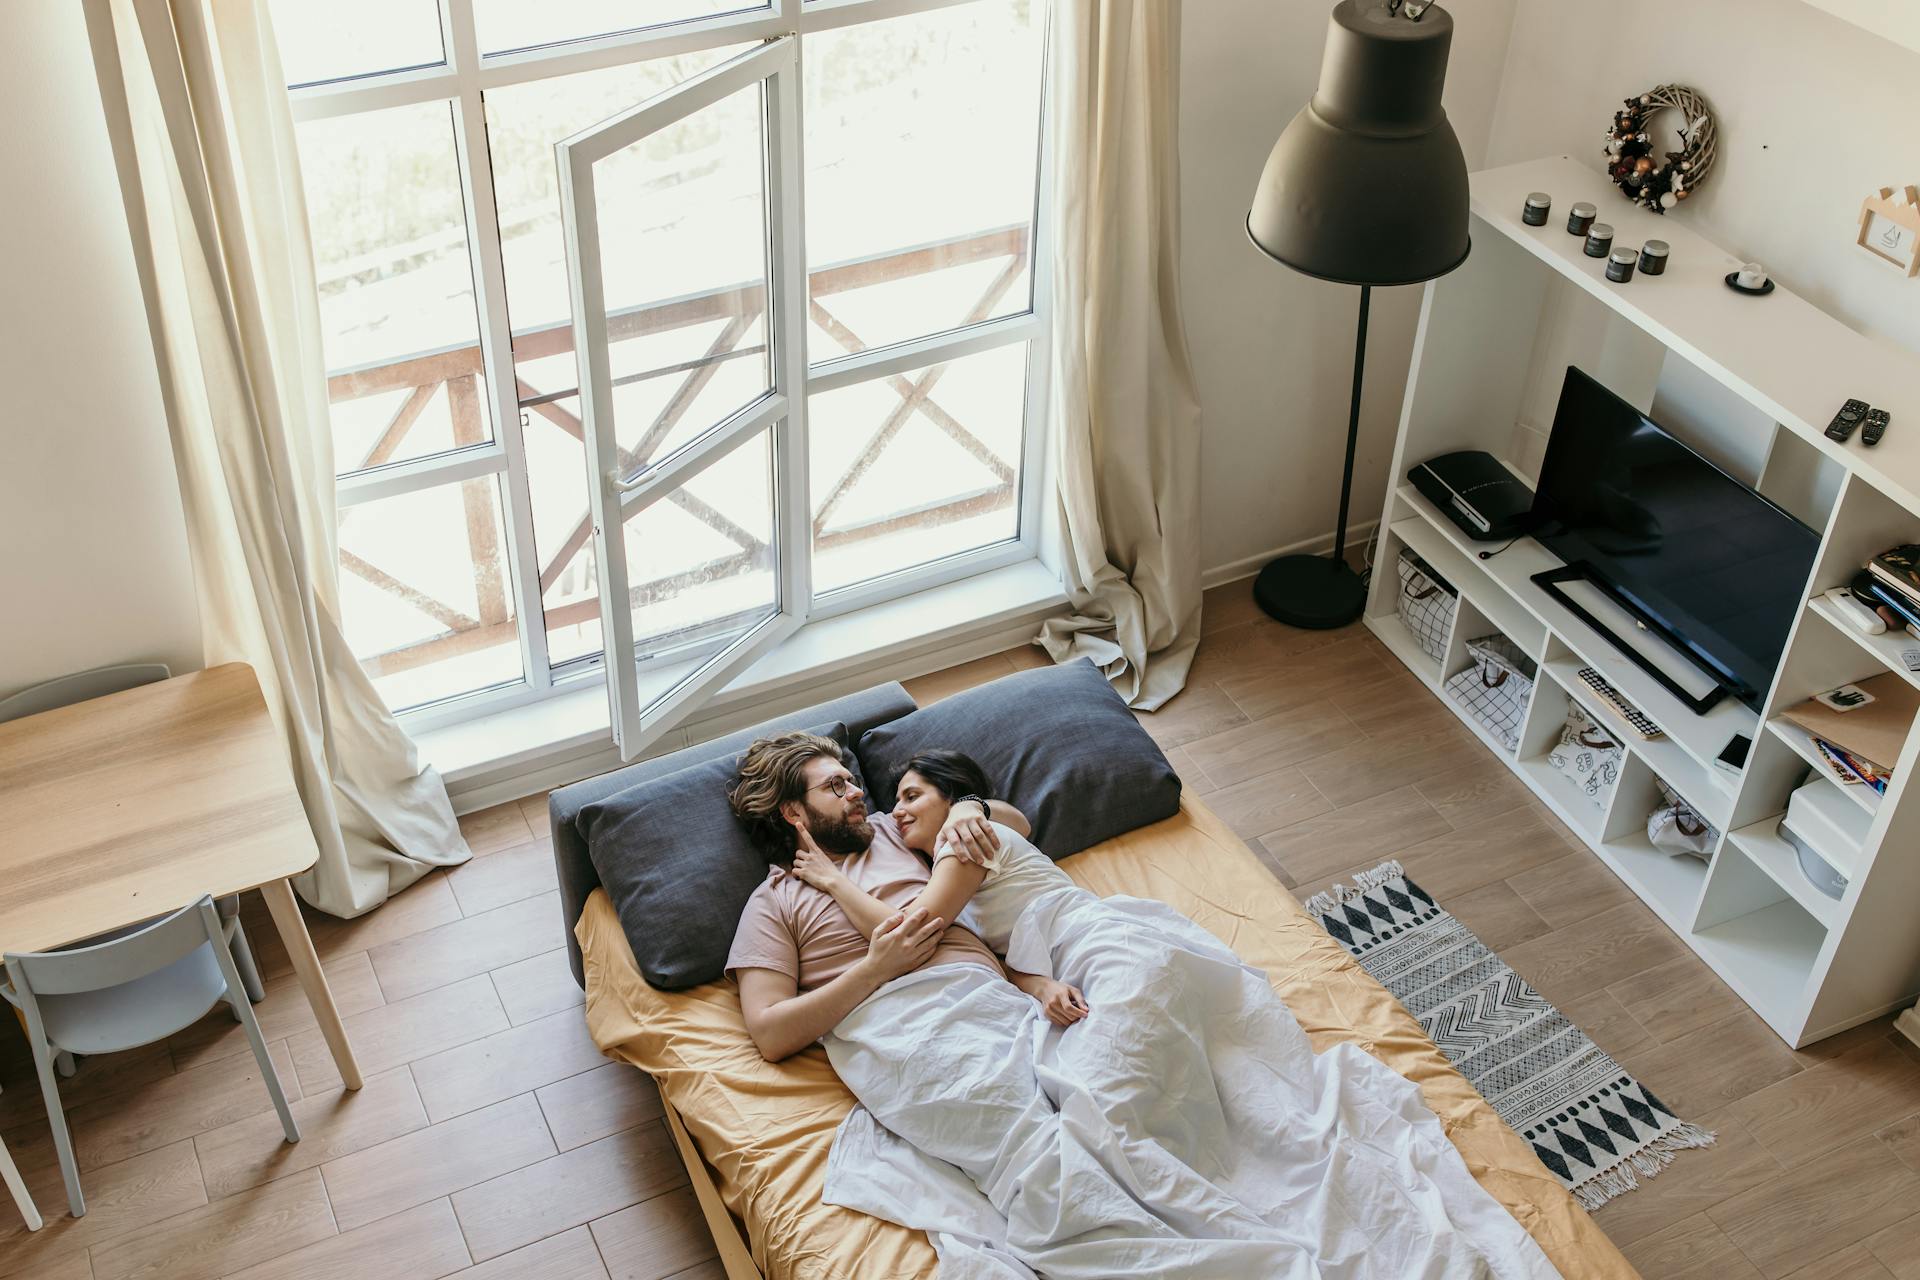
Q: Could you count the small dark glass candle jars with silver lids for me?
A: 5